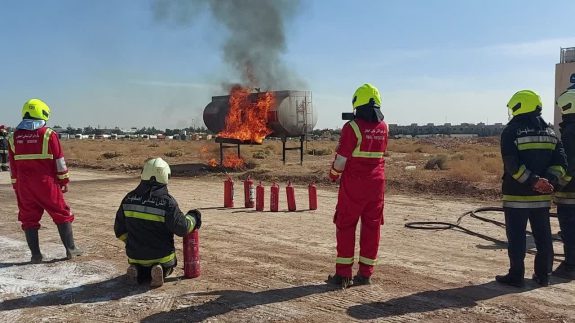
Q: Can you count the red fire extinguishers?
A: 7